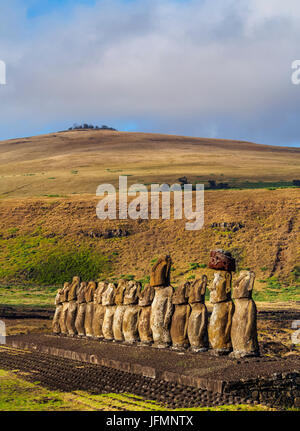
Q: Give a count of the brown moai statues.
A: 15